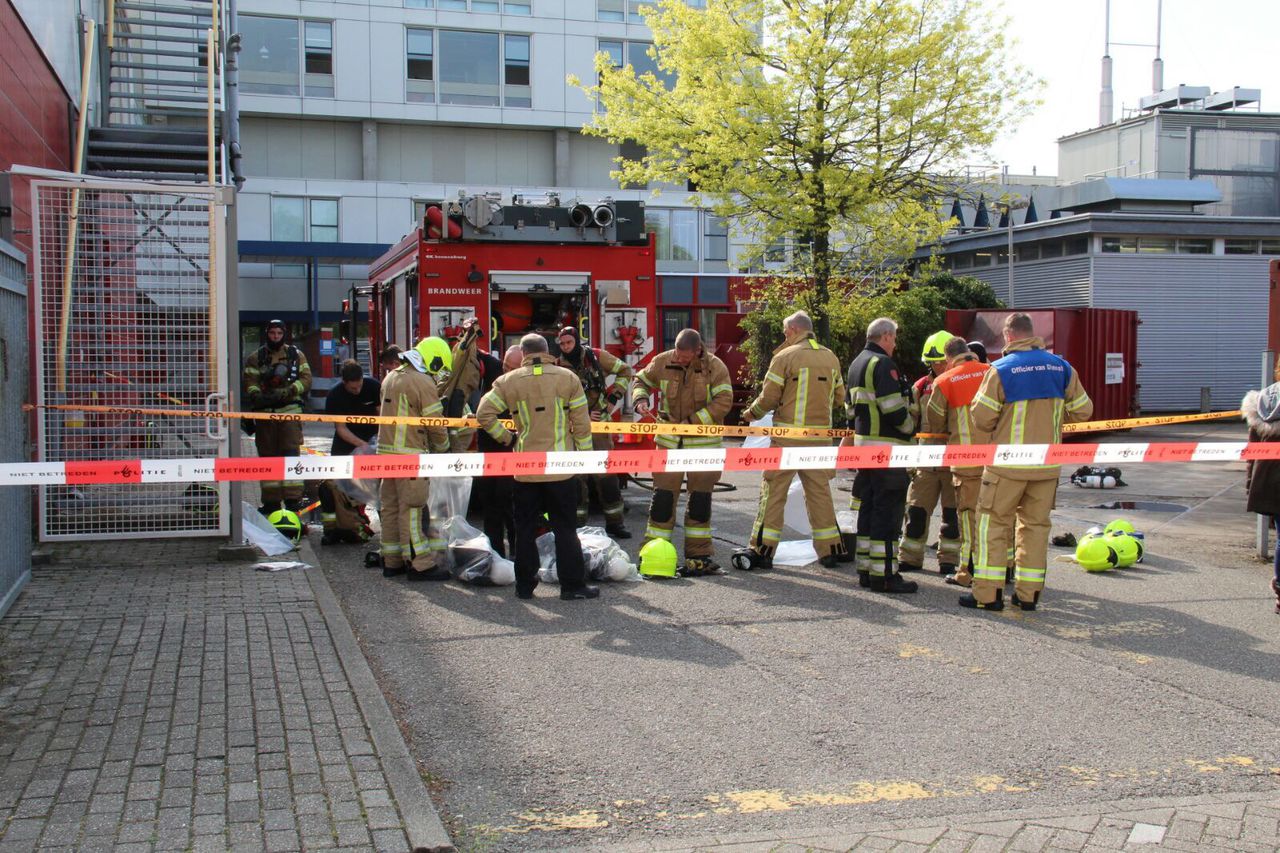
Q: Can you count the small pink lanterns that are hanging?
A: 0